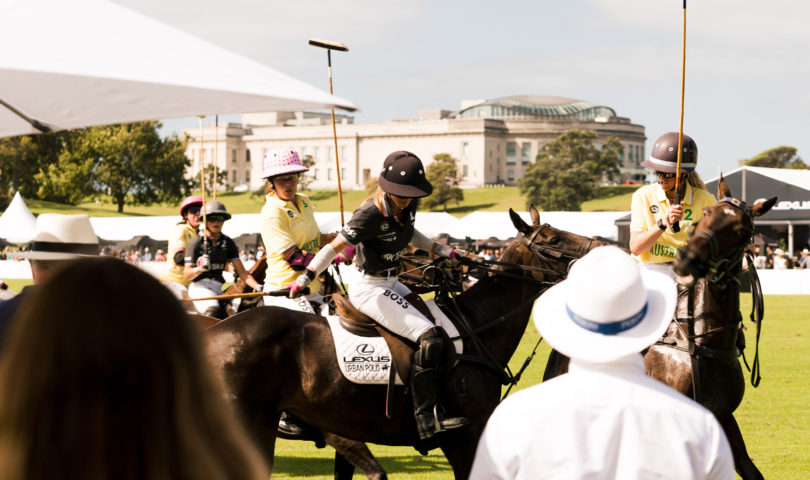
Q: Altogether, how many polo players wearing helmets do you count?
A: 5